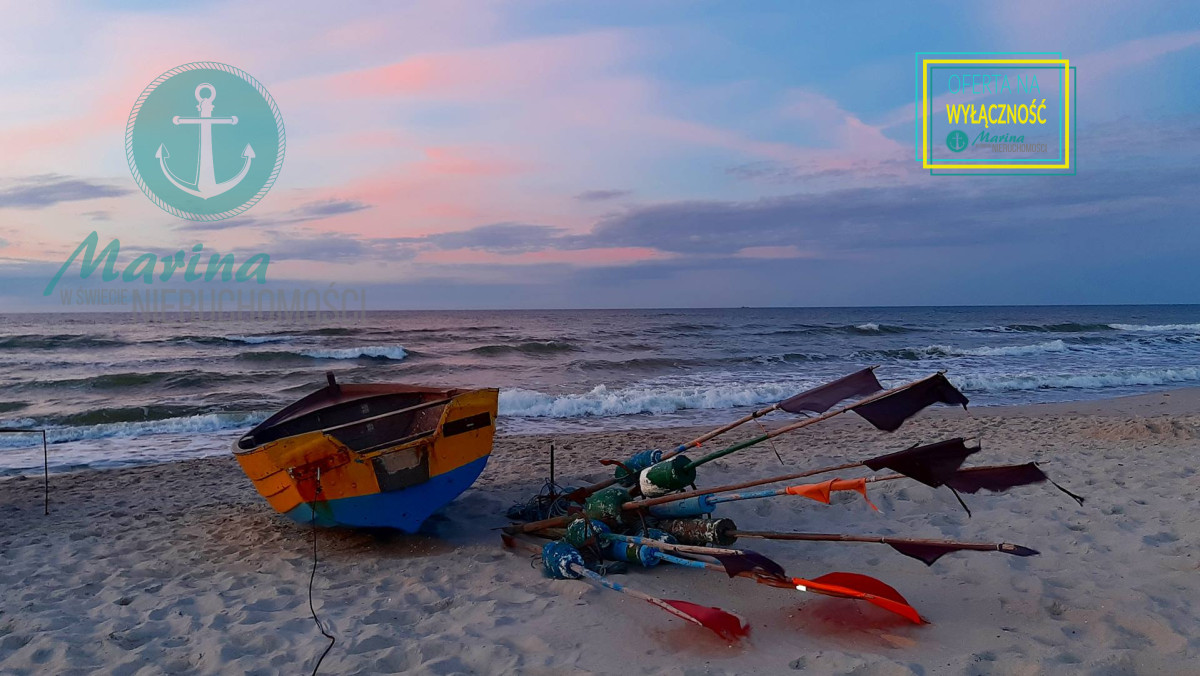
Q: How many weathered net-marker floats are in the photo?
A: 9